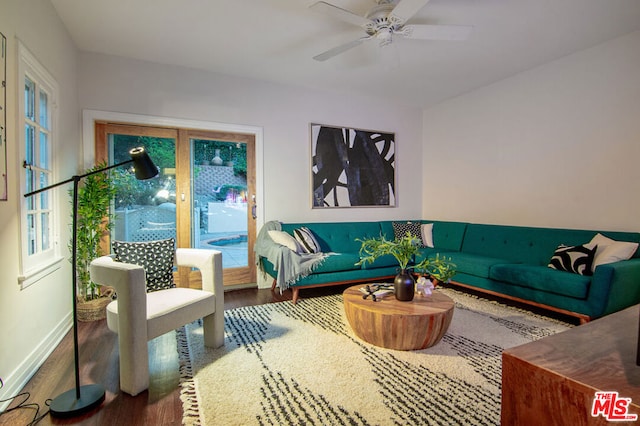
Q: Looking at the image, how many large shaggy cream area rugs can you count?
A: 1